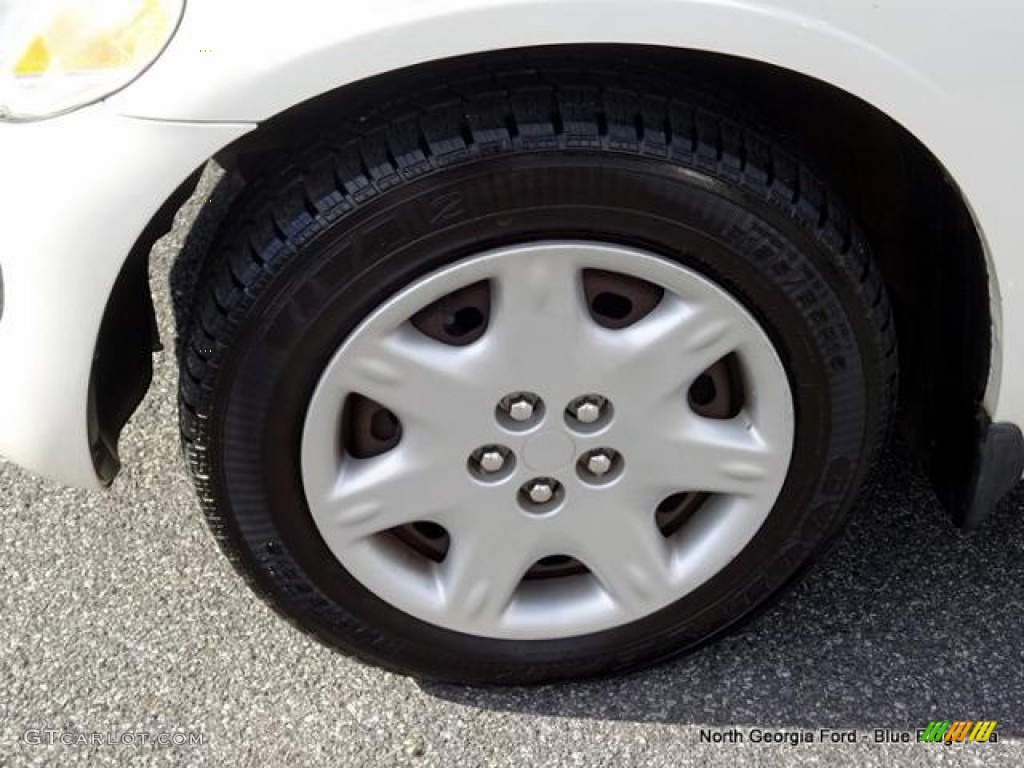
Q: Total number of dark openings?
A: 7